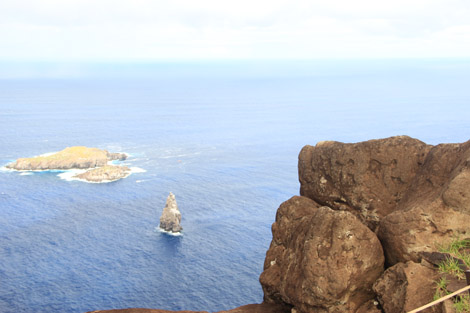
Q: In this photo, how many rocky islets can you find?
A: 3